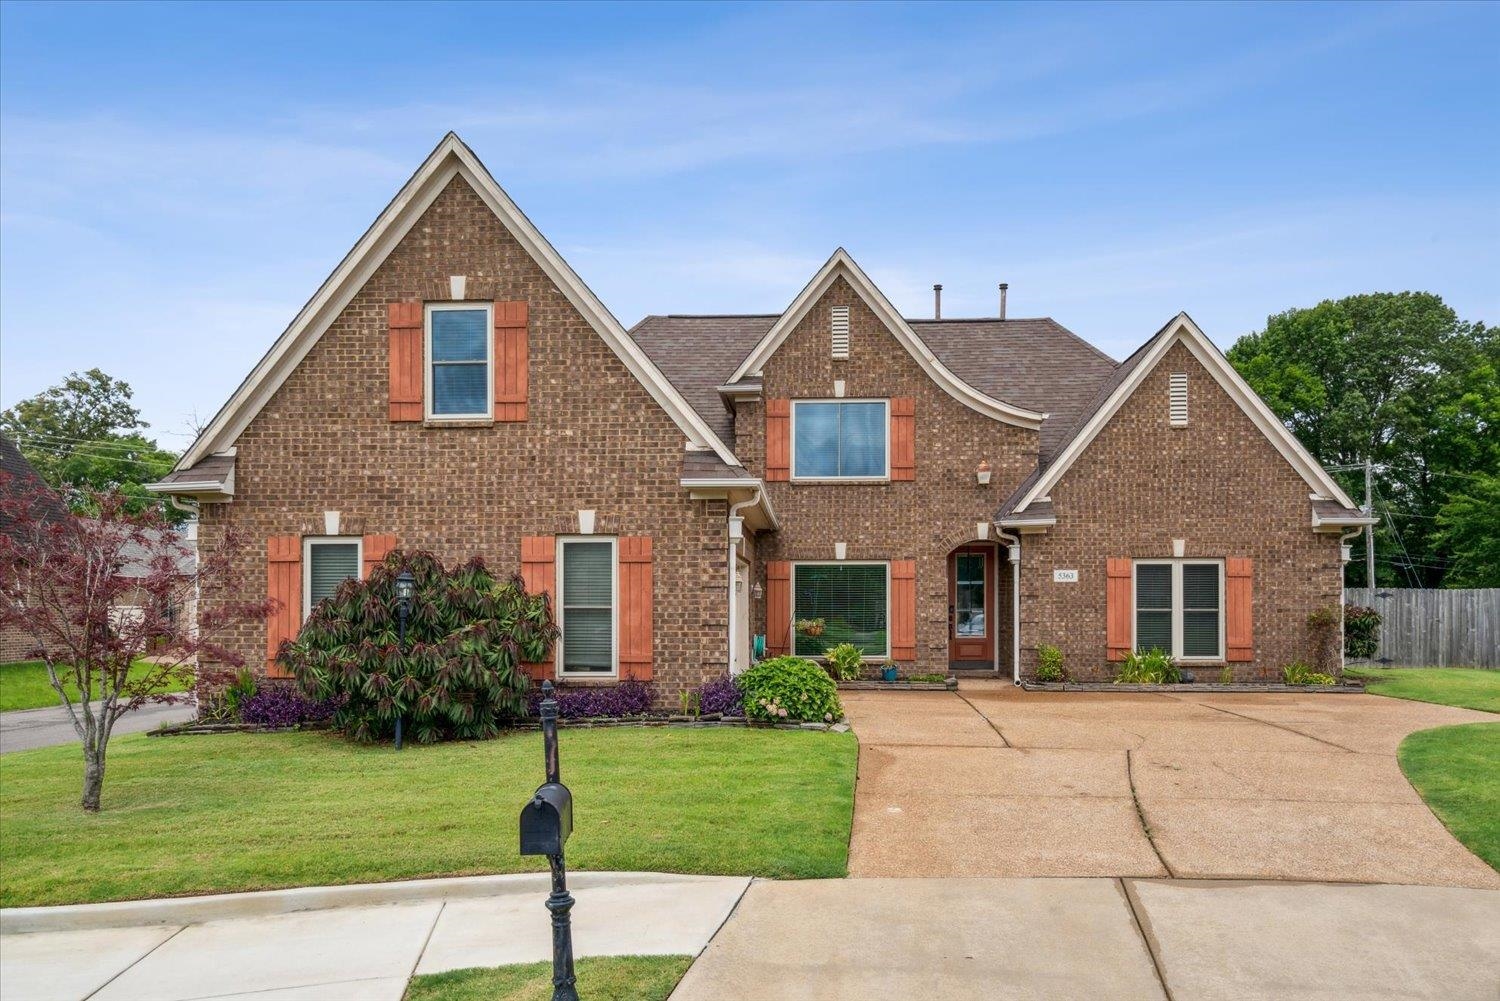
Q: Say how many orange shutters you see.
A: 12